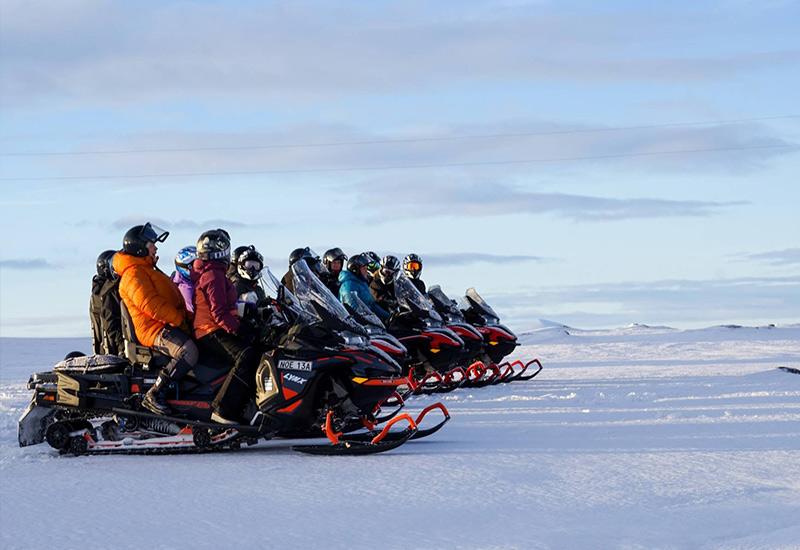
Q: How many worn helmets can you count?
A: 12